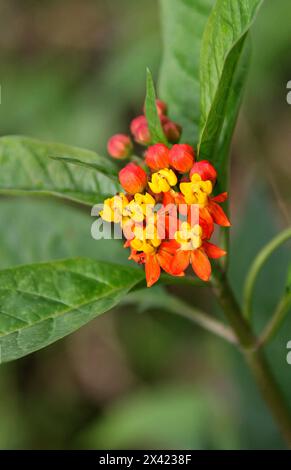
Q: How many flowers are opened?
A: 6